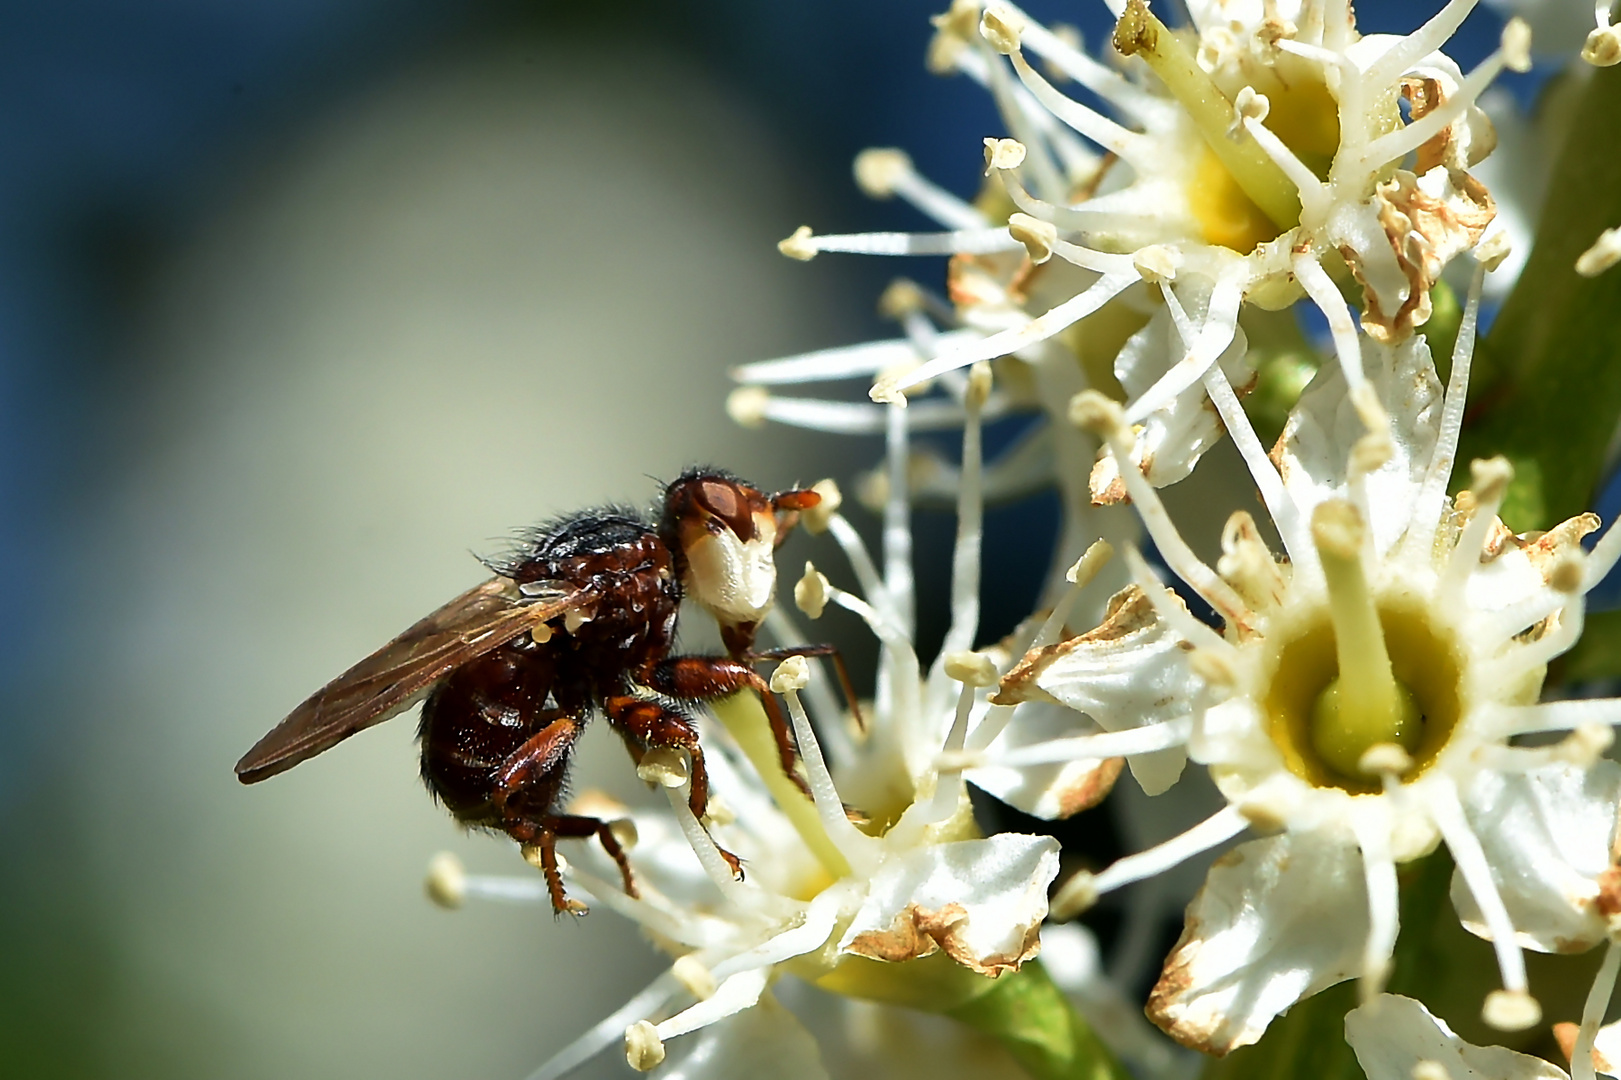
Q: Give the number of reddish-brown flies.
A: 1